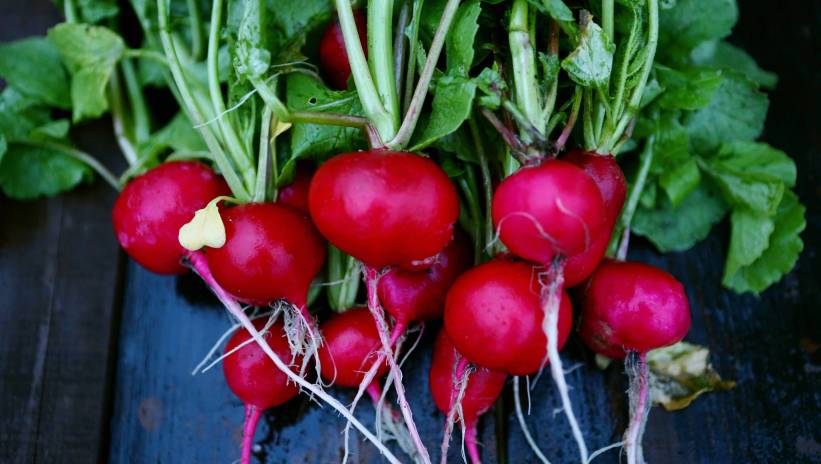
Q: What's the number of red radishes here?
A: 13